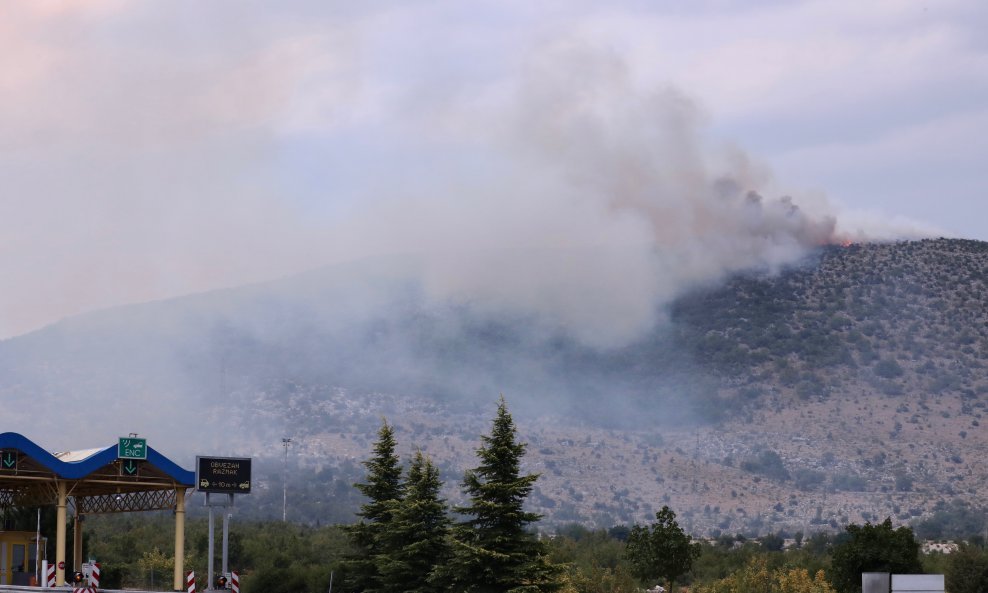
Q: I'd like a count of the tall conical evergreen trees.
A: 3